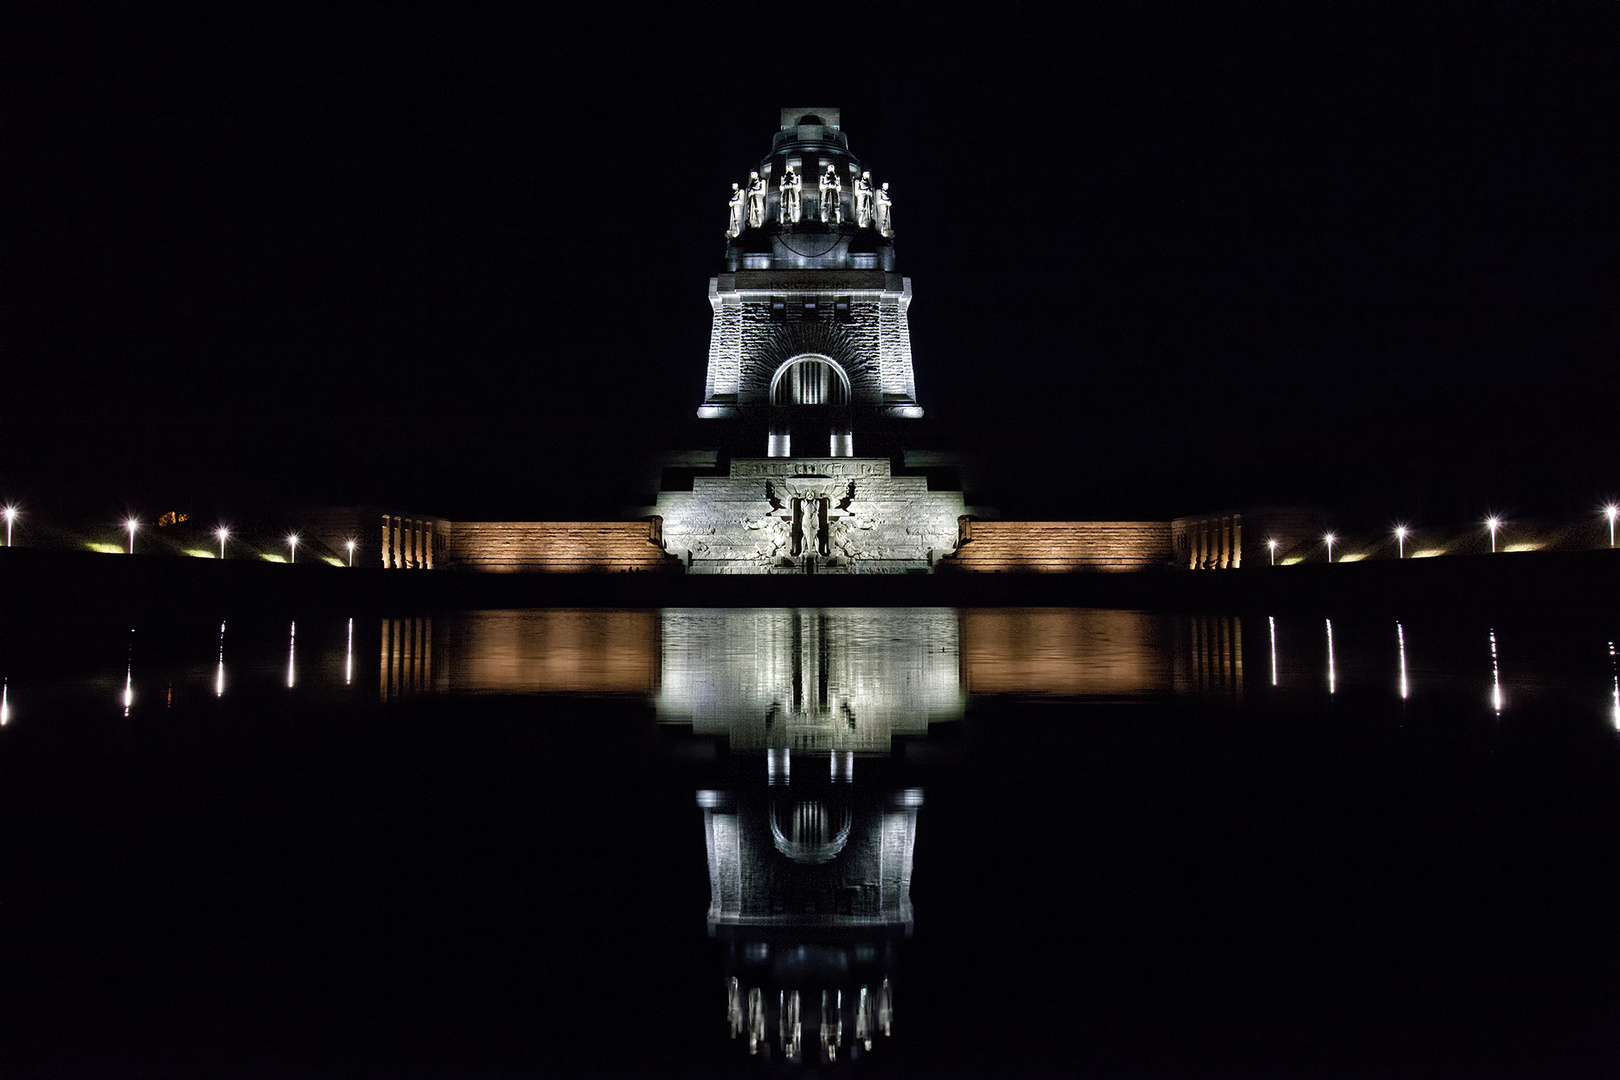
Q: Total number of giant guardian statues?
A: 6